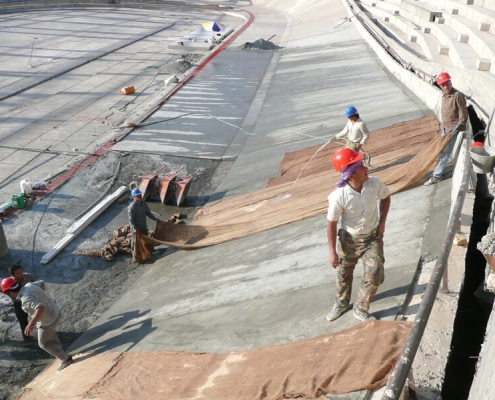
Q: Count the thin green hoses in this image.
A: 1